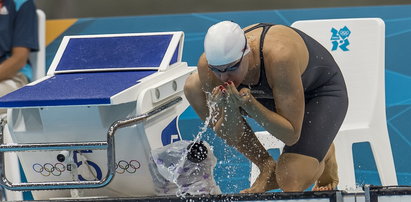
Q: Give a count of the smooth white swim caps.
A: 1